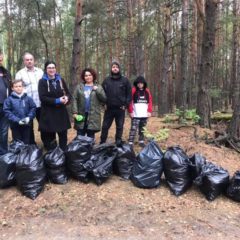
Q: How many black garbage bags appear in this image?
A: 12